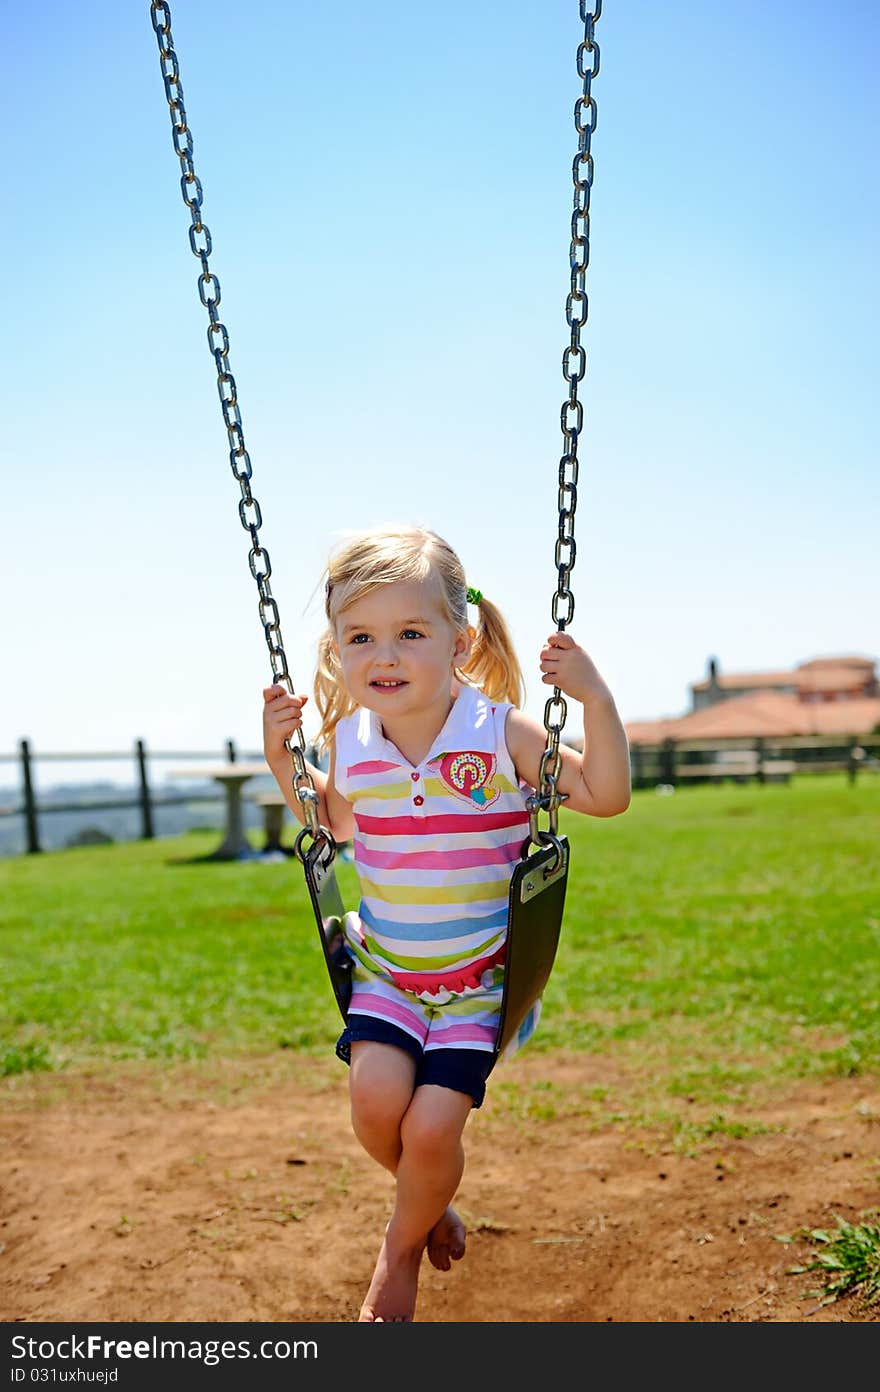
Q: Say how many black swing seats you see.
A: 1